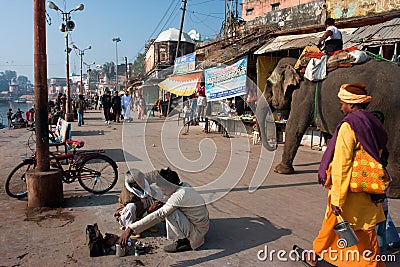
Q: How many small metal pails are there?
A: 1